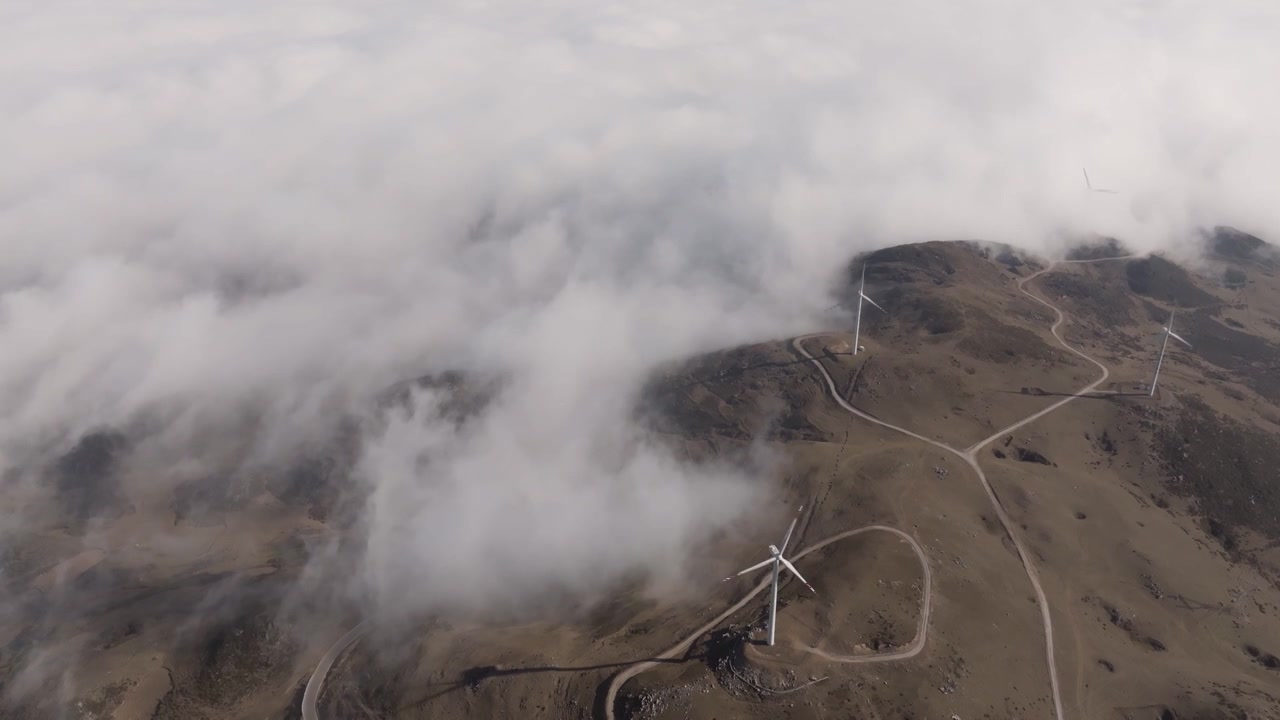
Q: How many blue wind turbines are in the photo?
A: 0